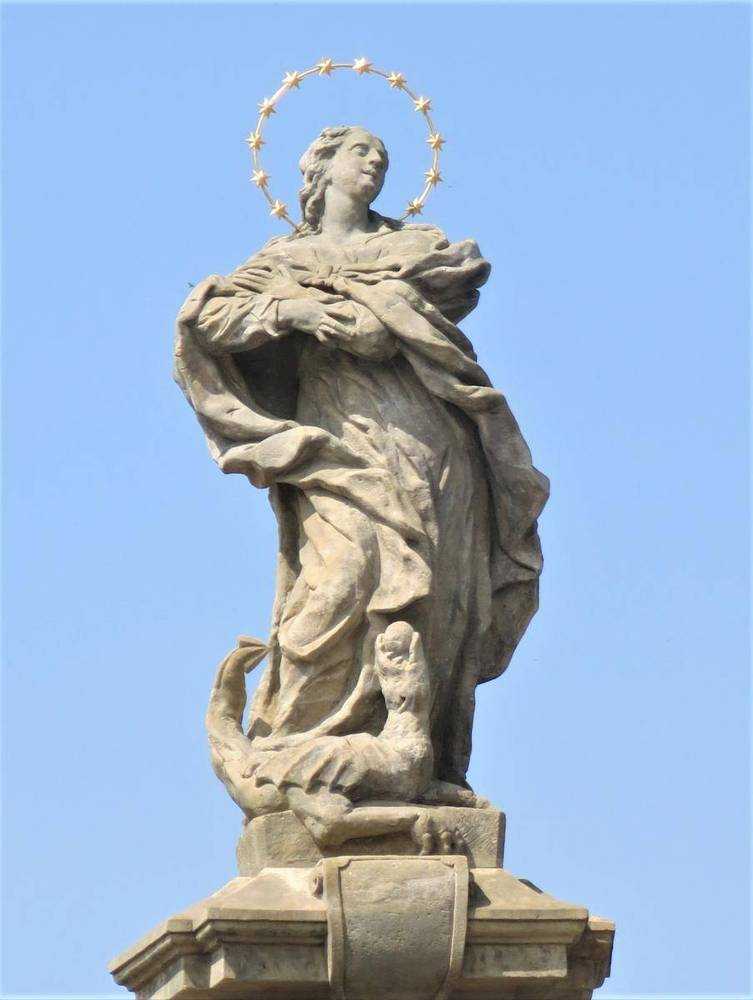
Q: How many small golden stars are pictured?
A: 12